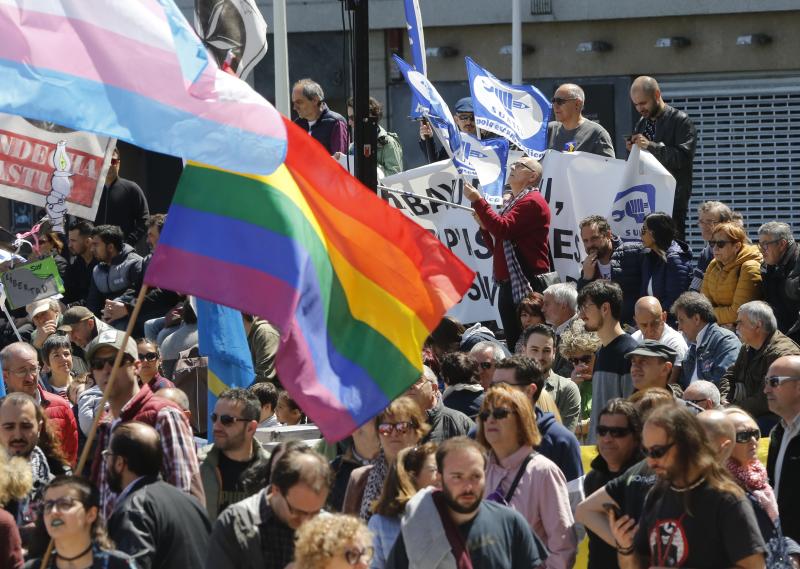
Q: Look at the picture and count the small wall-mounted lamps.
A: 5